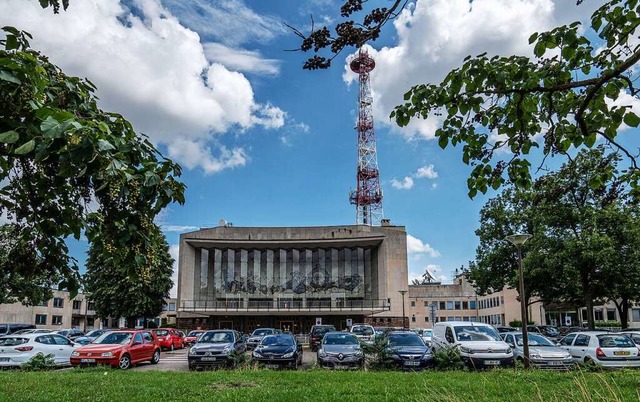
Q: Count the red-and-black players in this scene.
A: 0